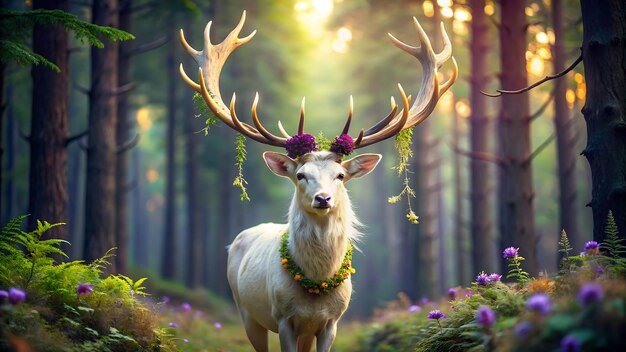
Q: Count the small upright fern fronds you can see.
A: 2